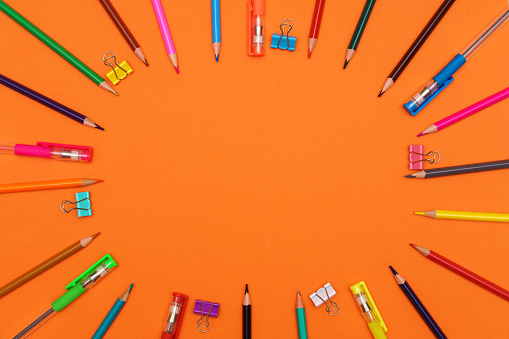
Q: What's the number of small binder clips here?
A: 6